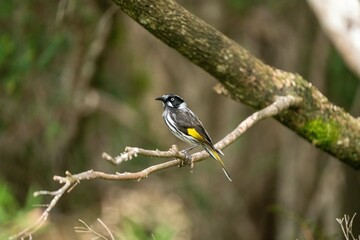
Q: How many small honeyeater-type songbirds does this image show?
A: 1